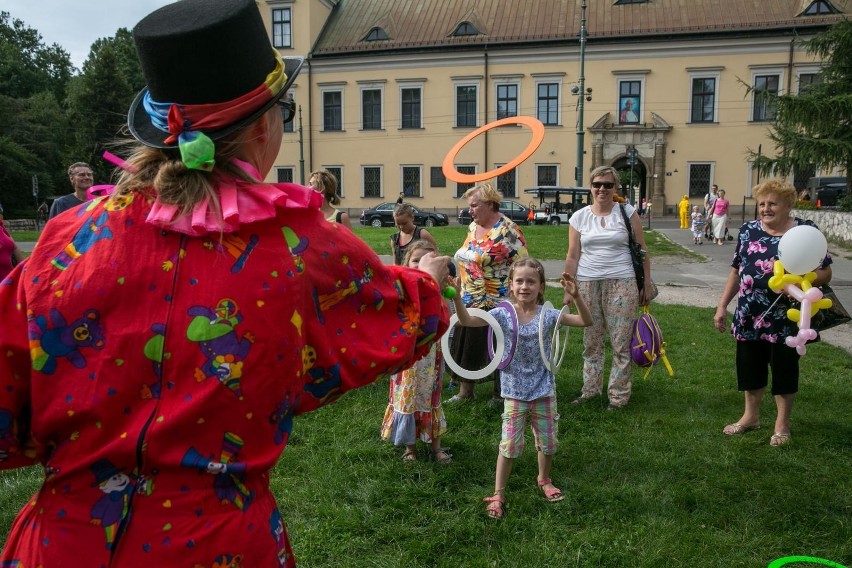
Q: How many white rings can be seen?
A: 3